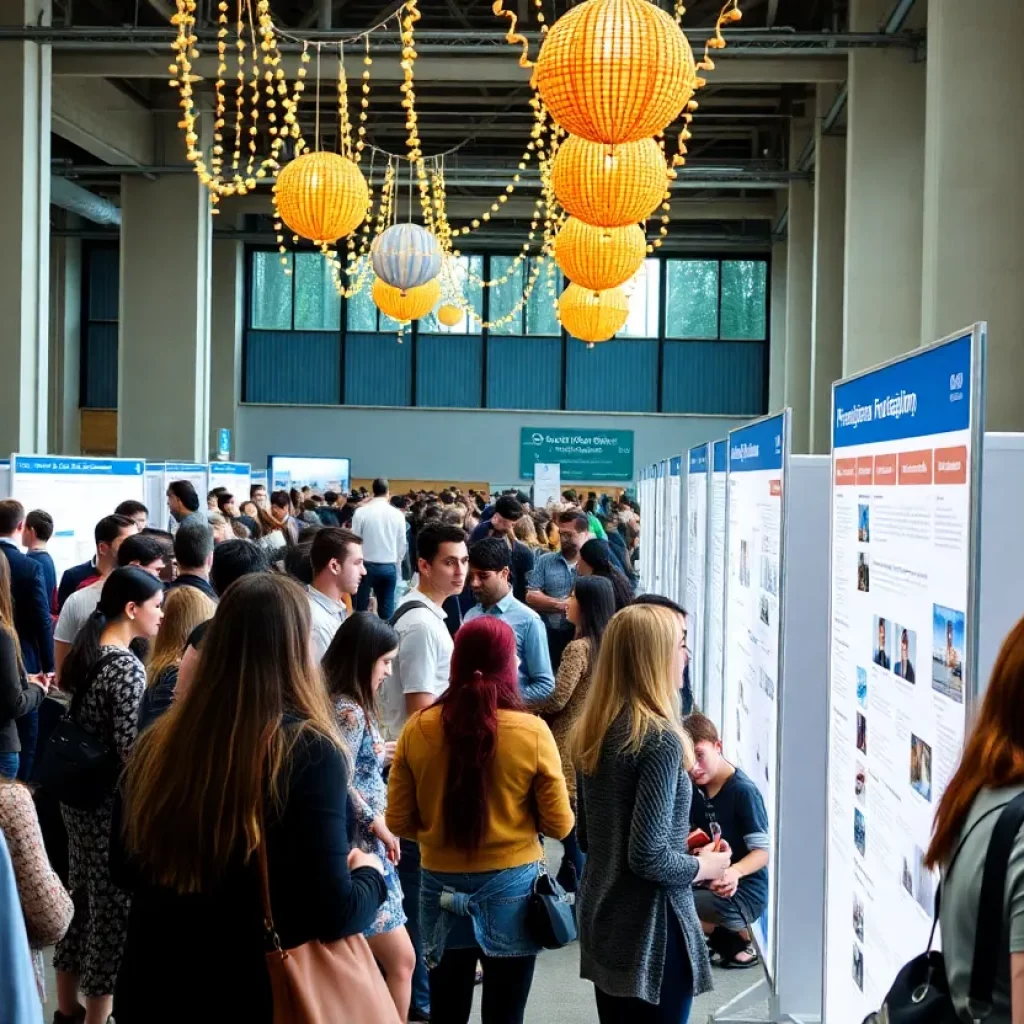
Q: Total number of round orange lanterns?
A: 7